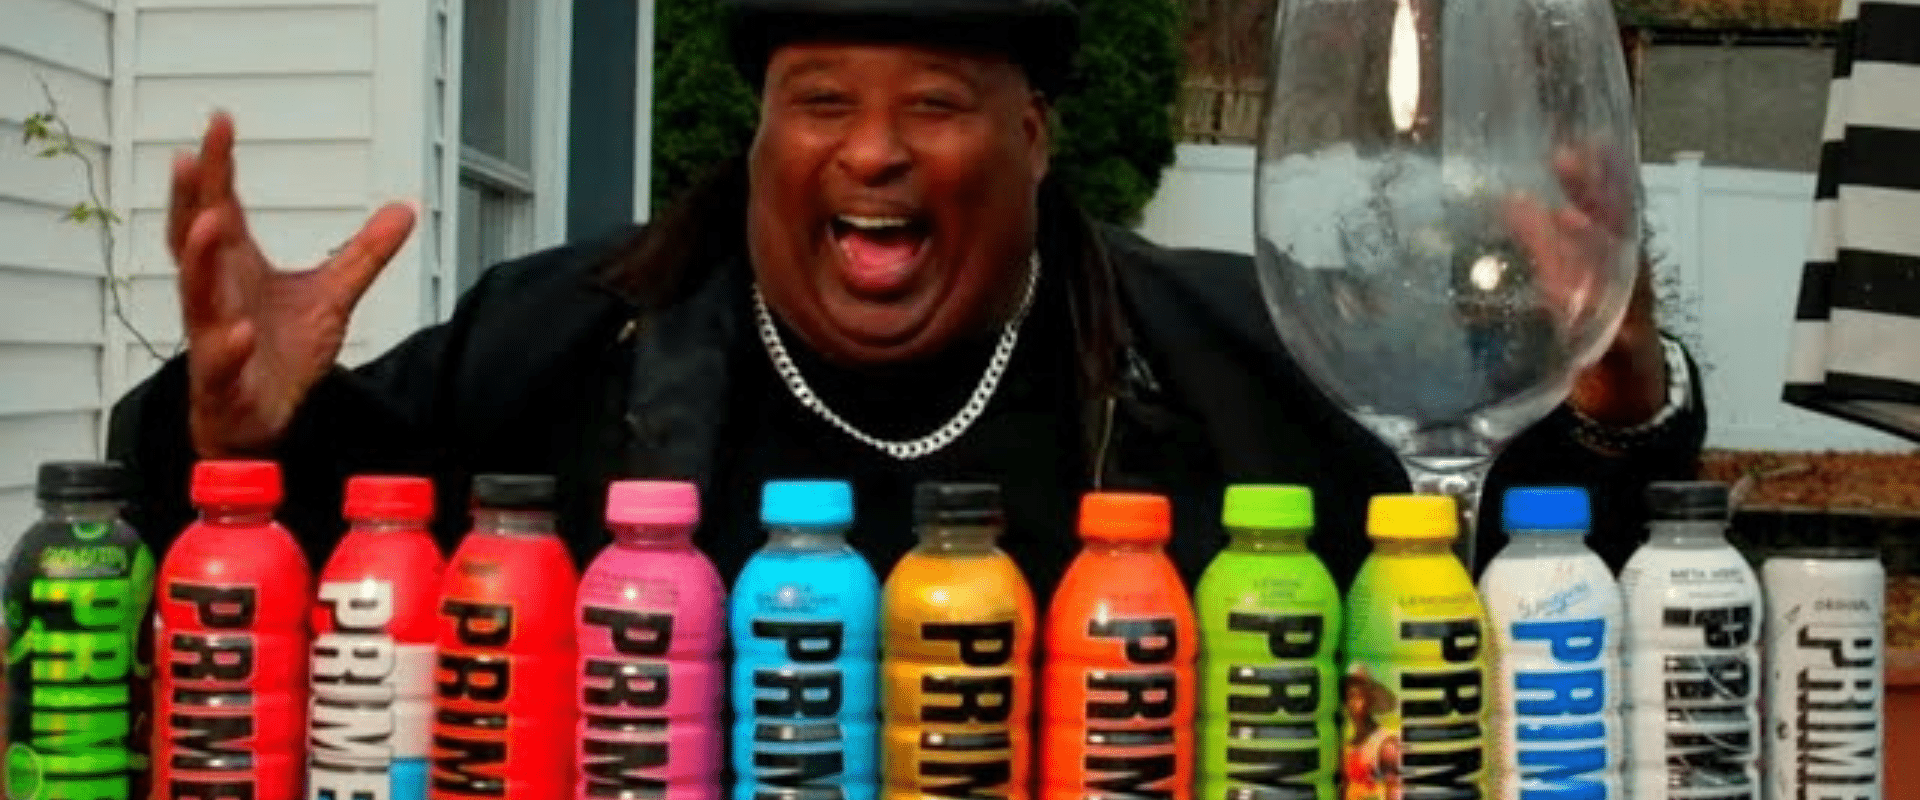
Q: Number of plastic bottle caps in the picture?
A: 12